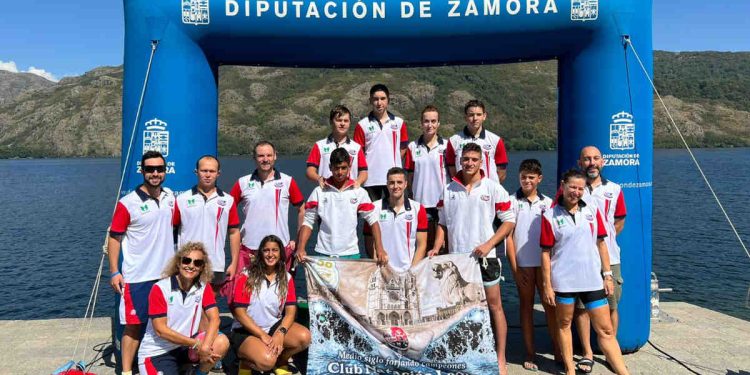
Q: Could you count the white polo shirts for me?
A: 13